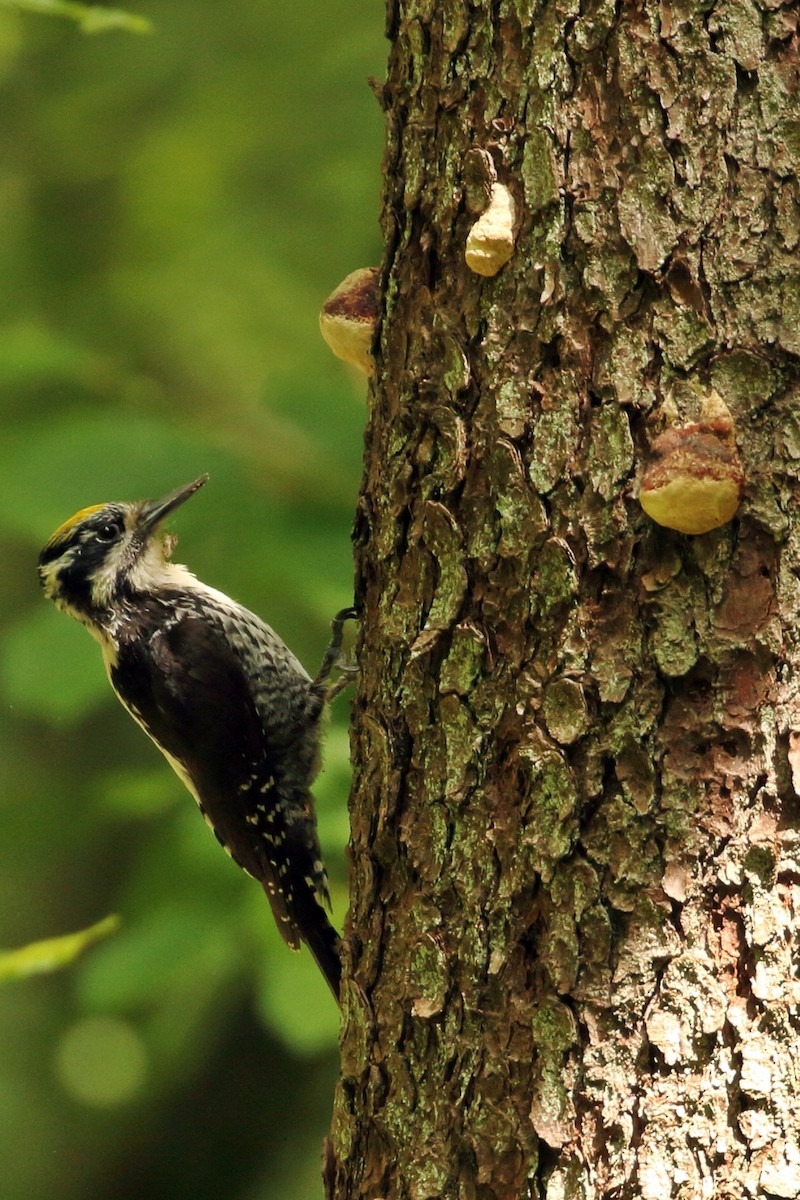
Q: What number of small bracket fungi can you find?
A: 3